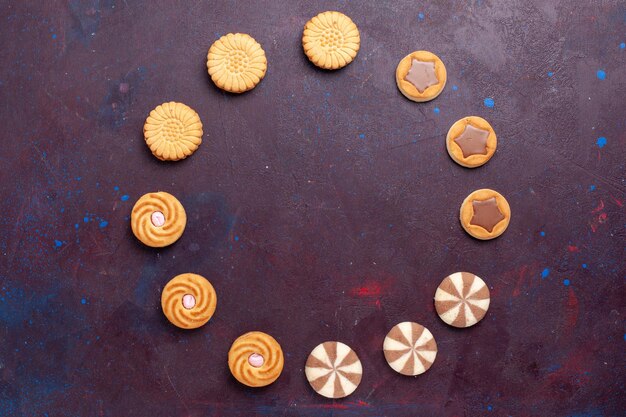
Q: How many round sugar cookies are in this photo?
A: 12